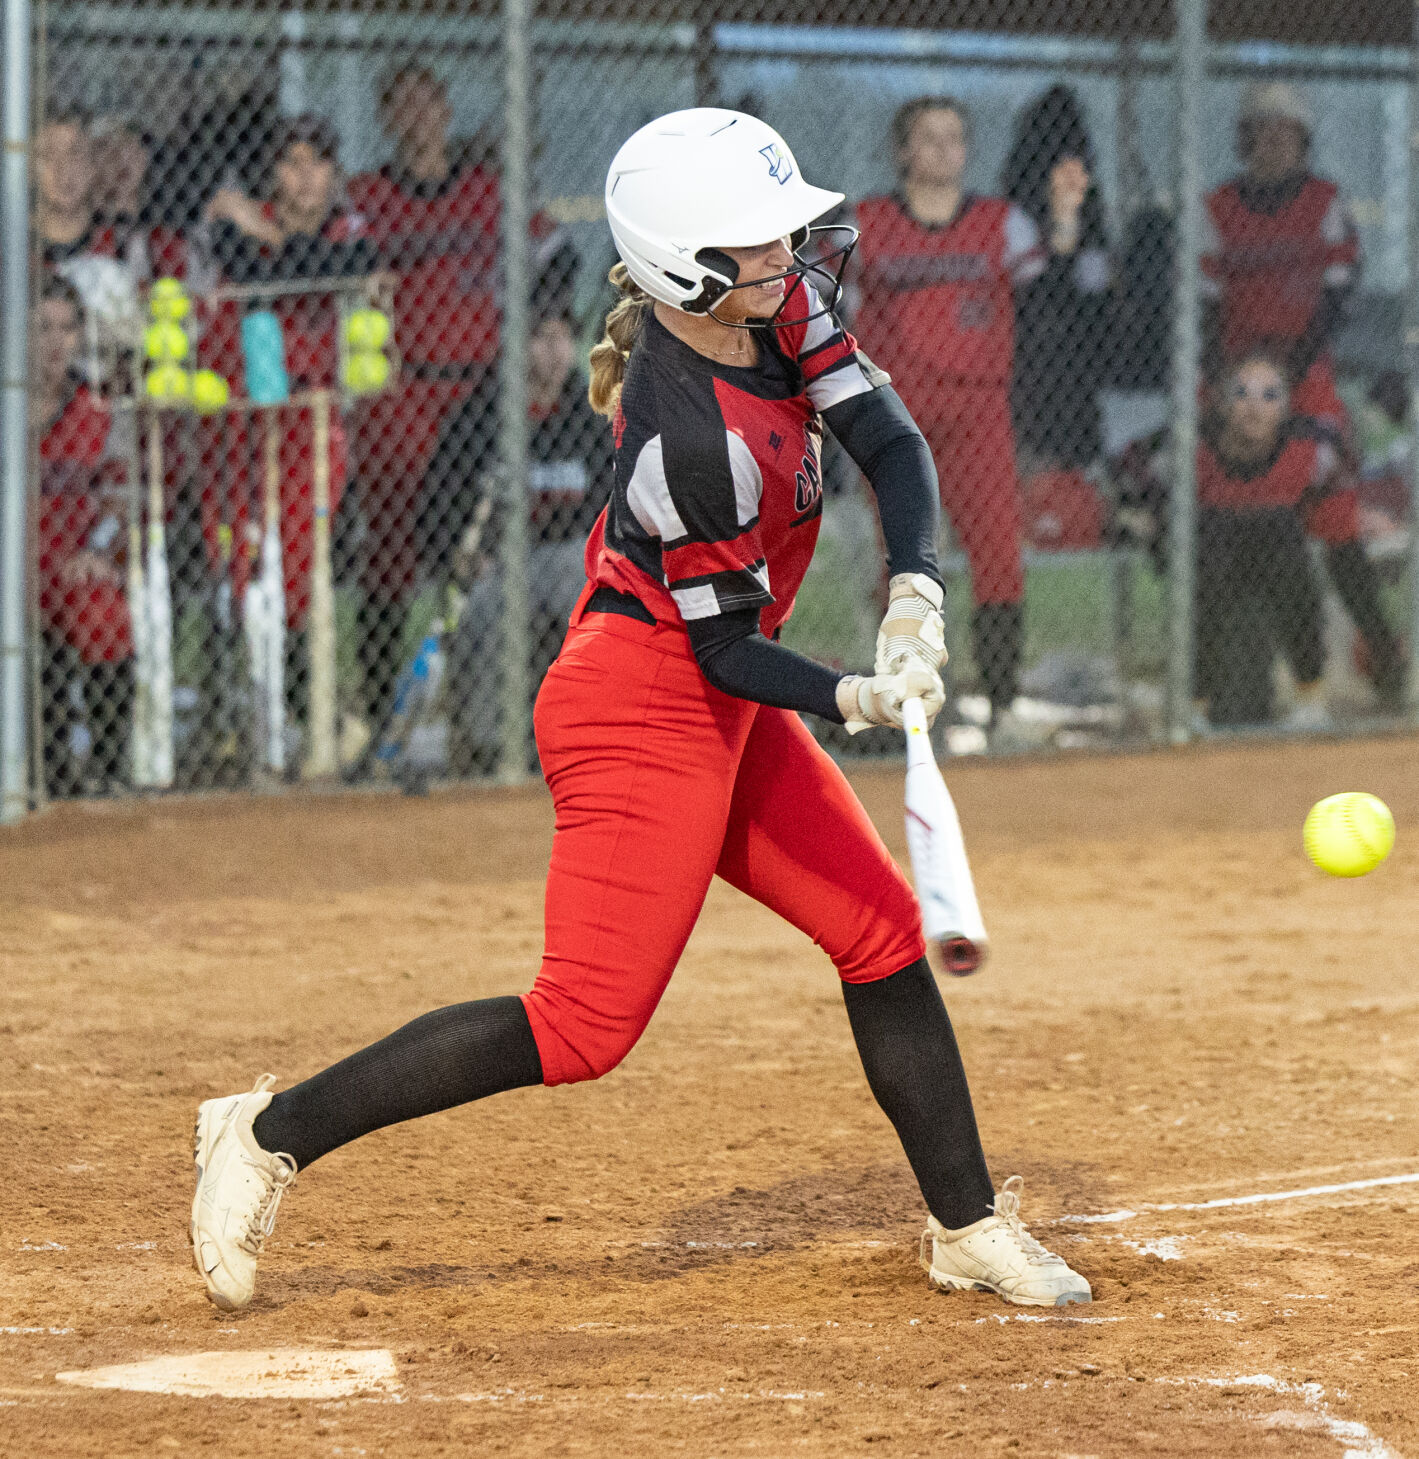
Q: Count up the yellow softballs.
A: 7